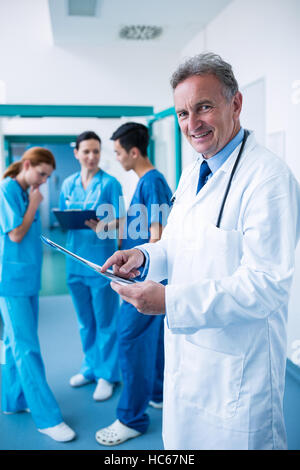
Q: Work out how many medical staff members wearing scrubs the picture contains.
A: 3